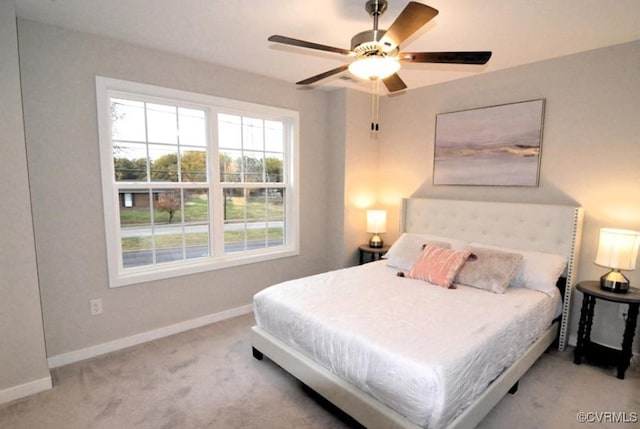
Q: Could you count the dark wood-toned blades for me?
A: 5